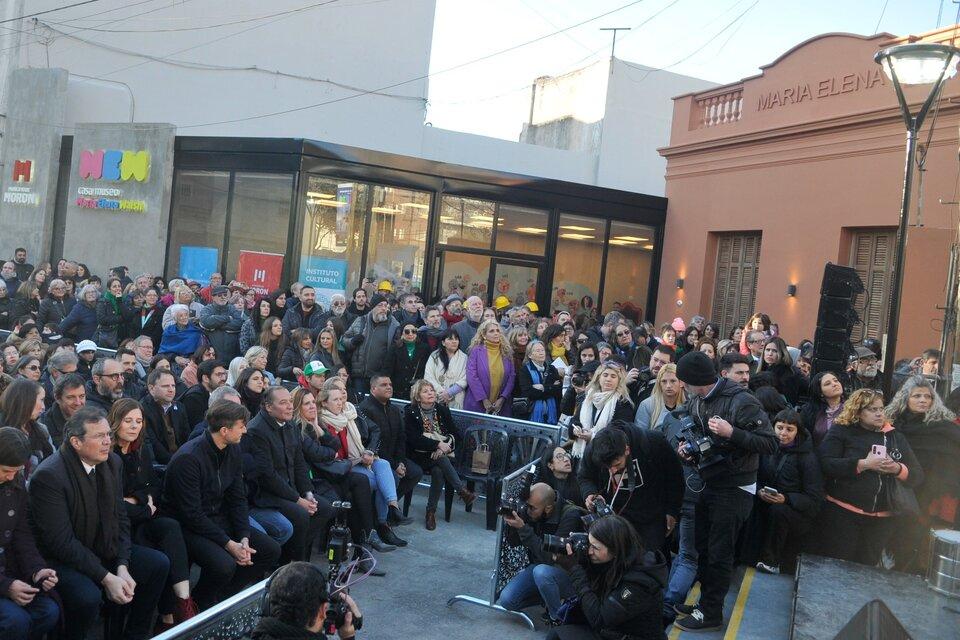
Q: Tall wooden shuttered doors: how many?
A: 2